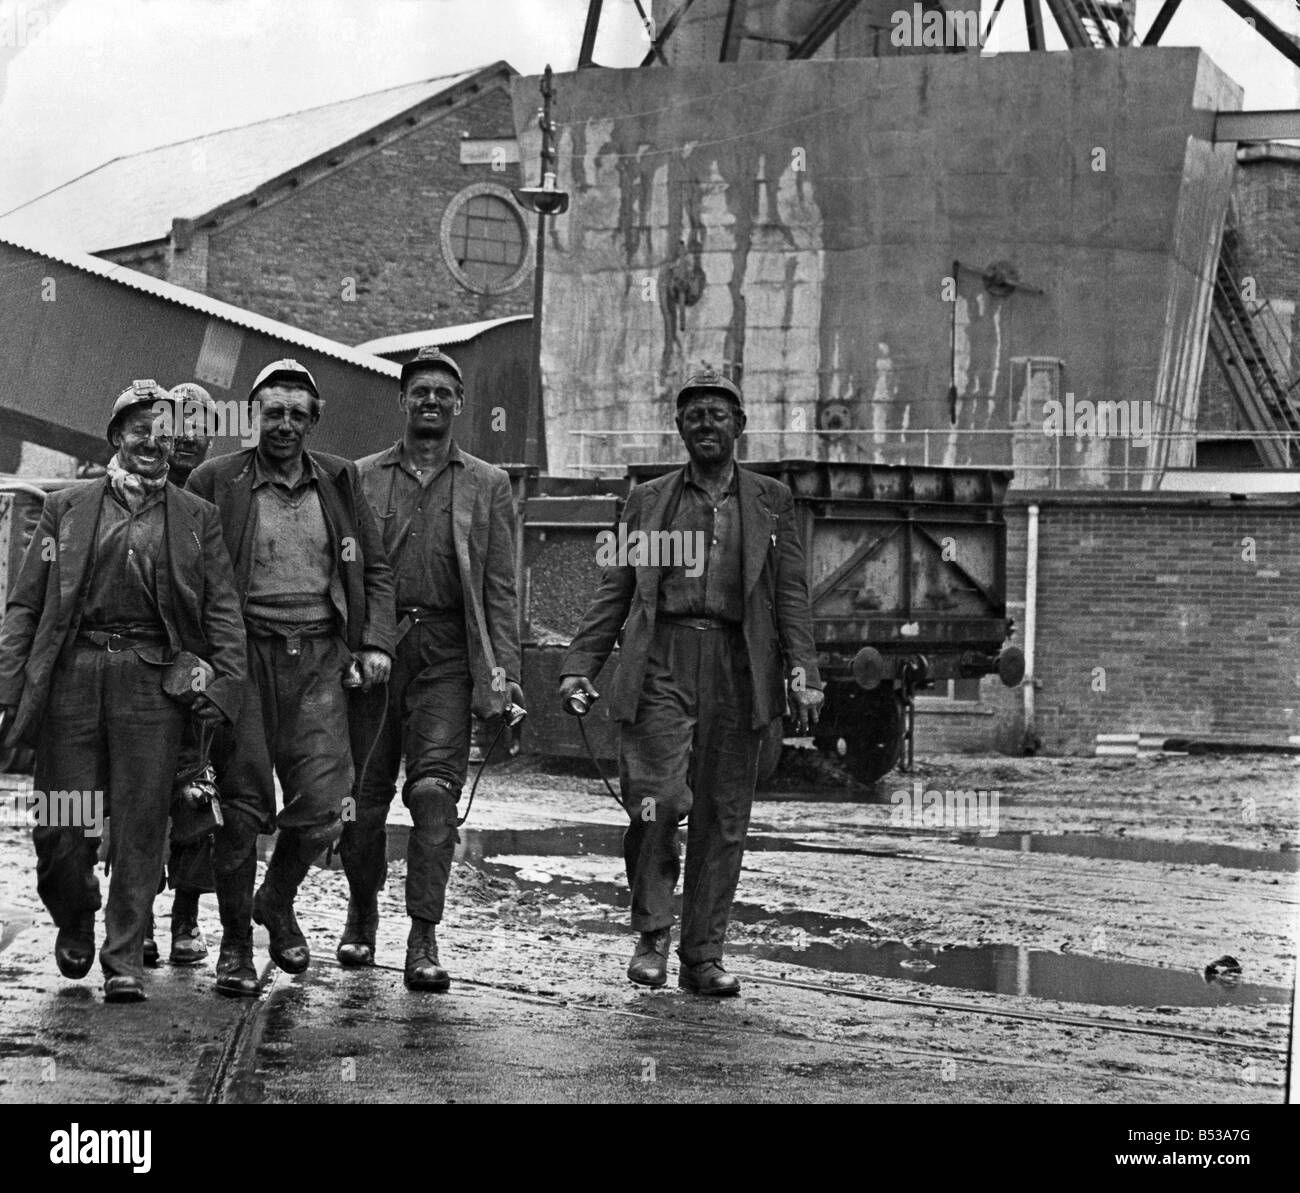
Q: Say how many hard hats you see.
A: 5